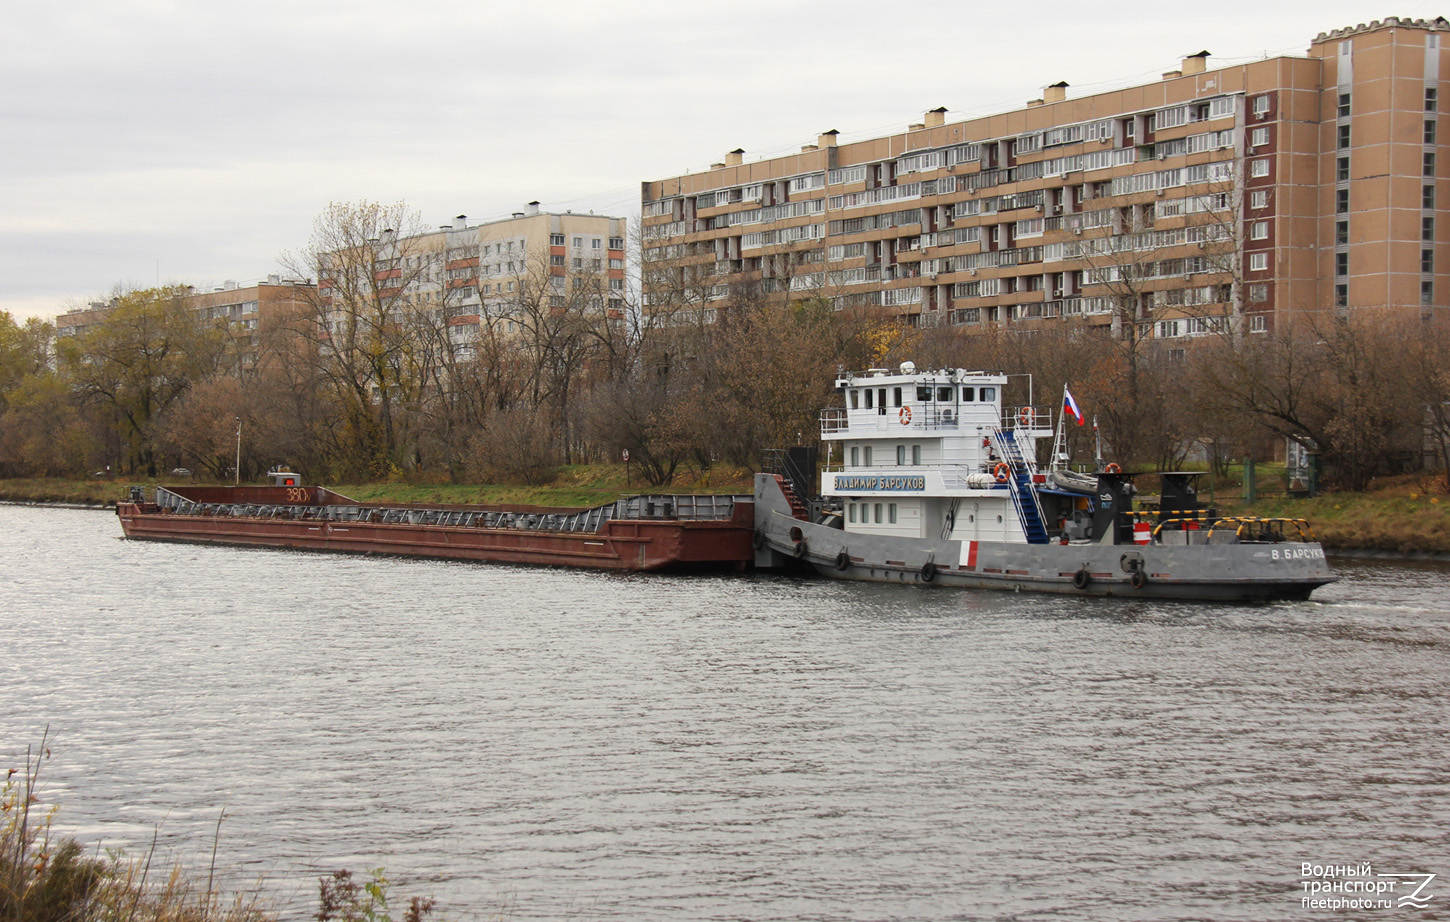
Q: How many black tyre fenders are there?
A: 6